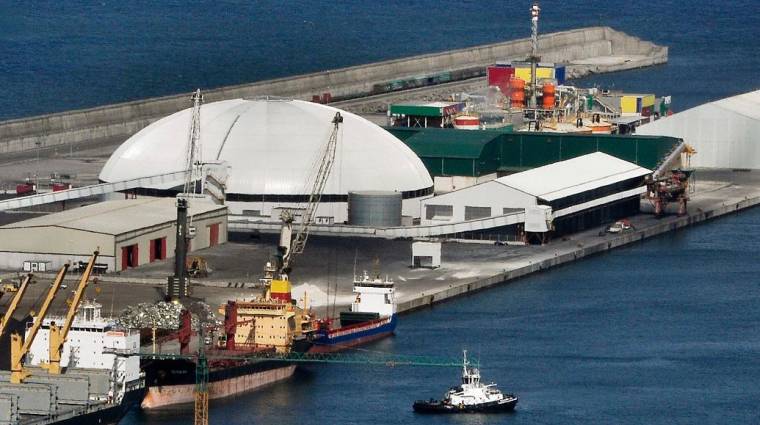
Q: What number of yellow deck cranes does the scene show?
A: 3